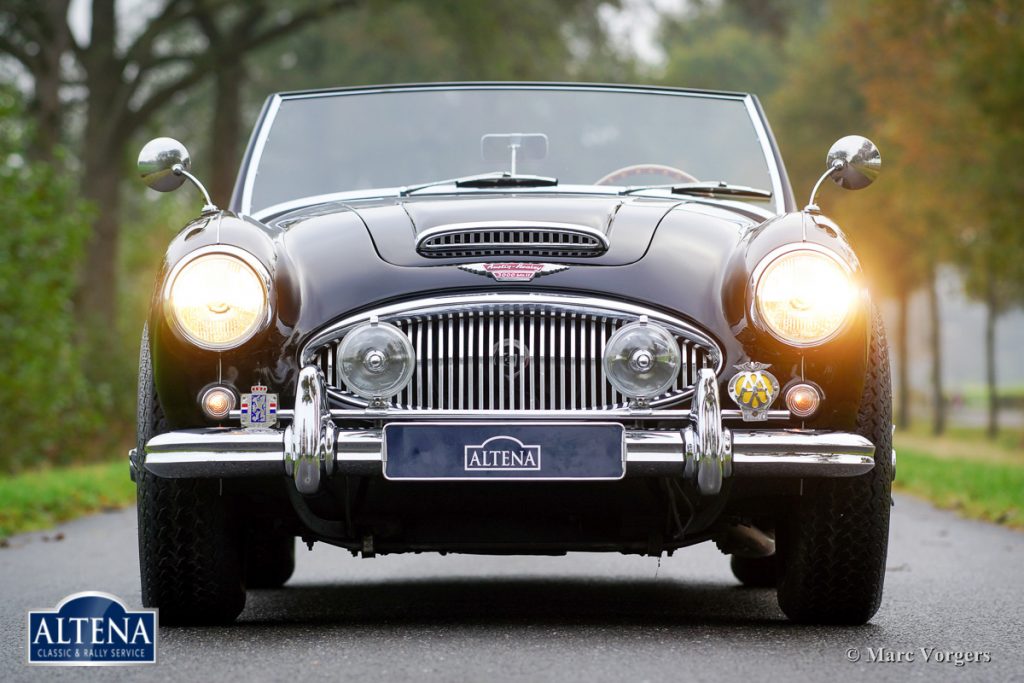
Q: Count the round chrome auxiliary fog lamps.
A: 2